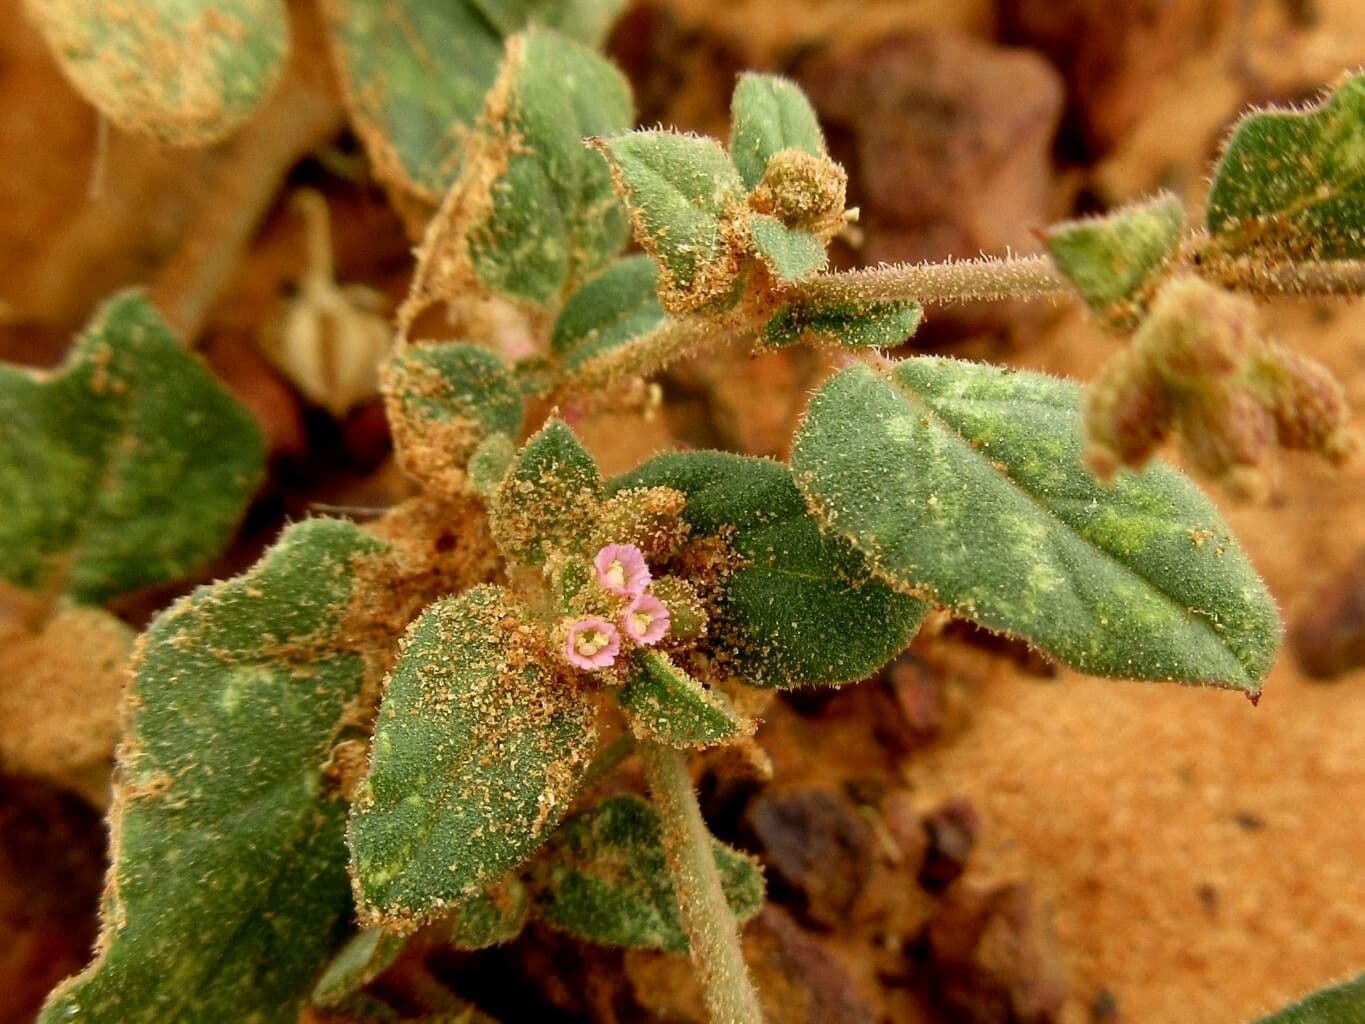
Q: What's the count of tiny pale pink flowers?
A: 3